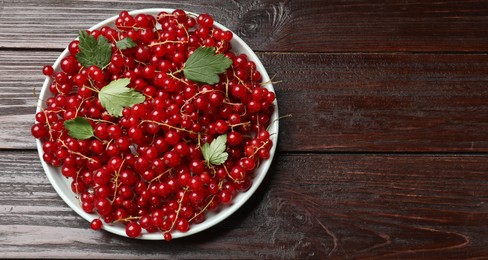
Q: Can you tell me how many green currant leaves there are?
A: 6